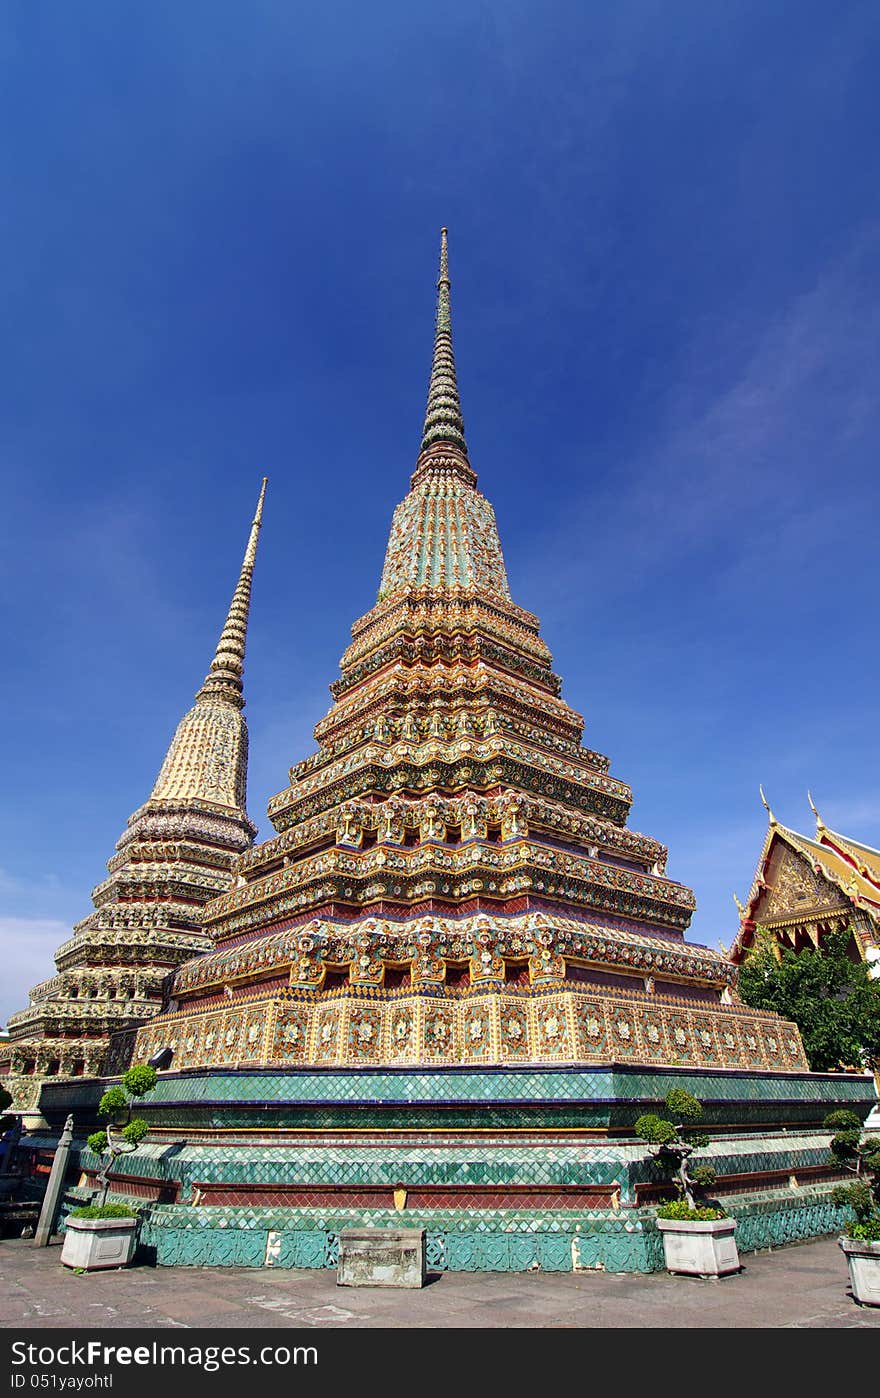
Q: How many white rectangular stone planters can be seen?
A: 3